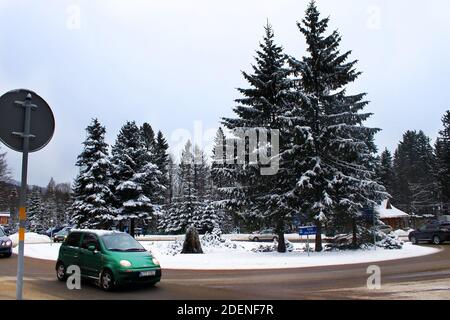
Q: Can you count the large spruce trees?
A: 2